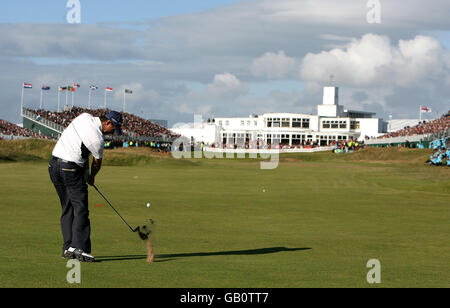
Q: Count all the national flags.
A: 9